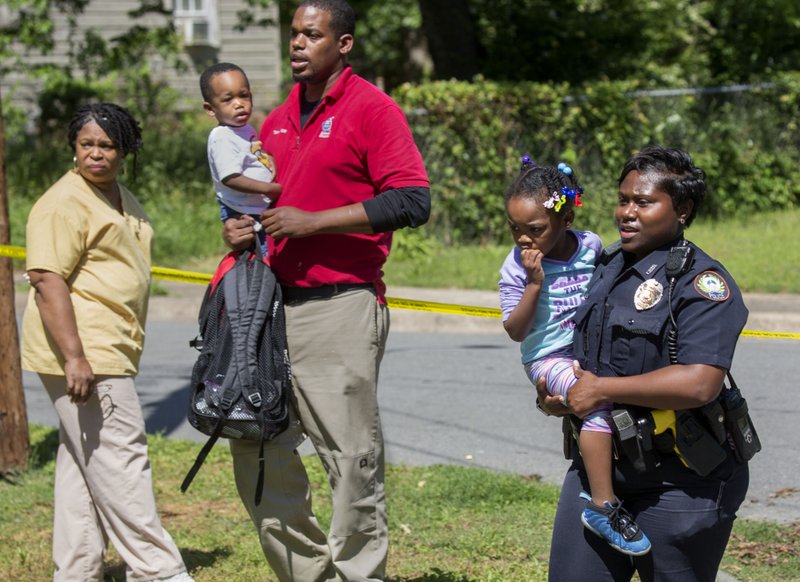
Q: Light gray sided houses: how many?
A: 1